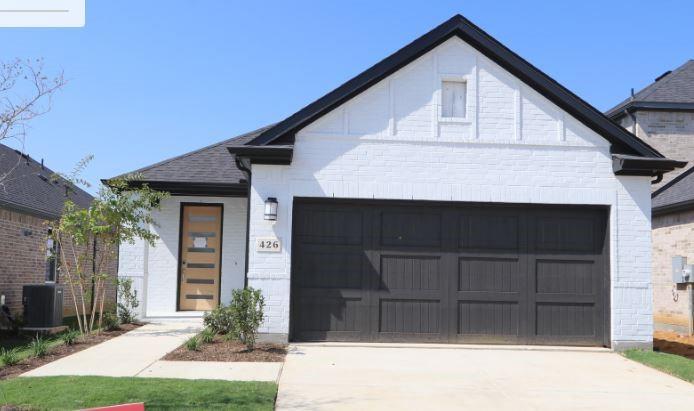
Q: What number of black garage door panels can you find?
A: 12